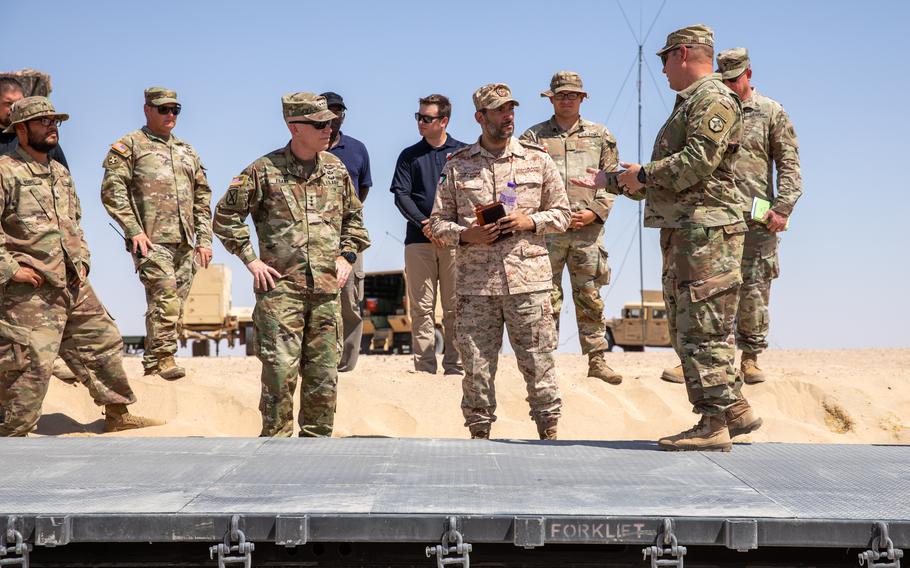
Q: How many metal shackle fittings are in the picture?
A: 5